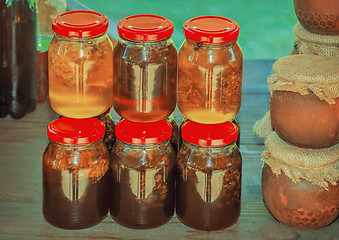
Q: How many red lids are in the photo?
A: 6